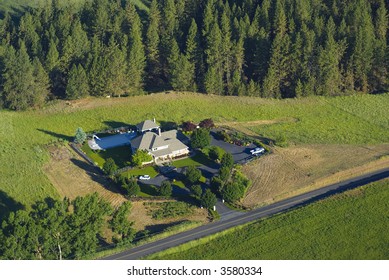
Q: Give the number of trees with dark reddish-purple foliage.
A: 2